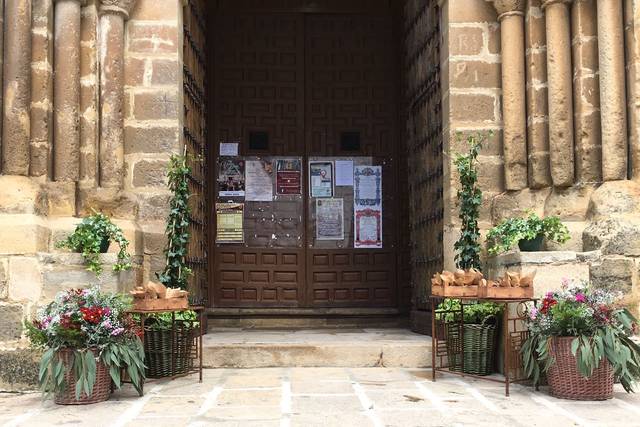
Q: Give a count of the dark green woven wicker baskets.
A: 2